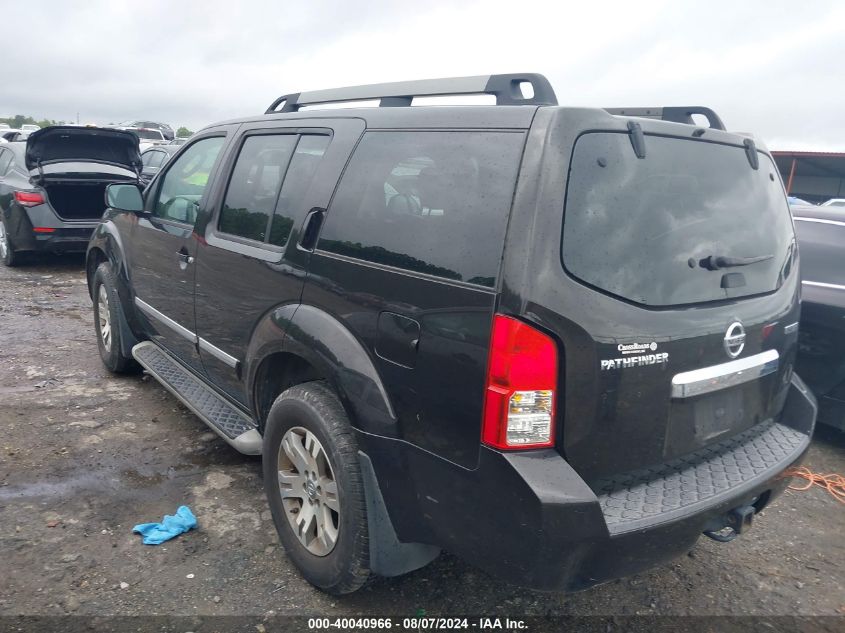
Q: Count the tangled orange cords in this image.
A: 1